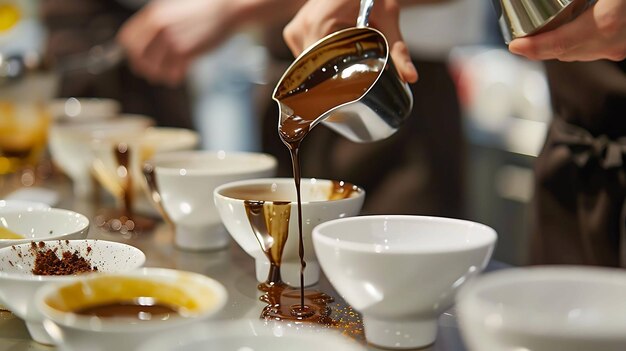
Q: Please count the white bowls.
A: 11